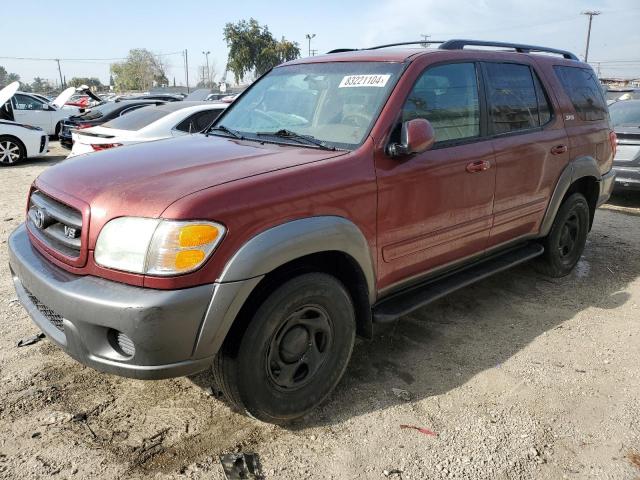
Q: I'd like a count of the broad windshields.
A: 1